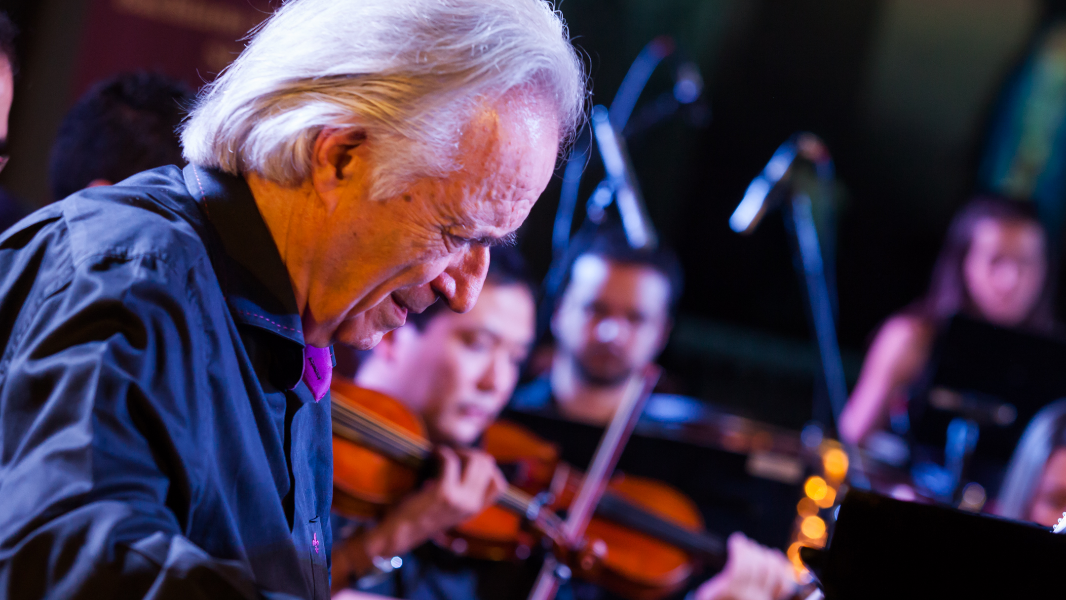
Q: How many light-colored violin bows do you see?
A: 1